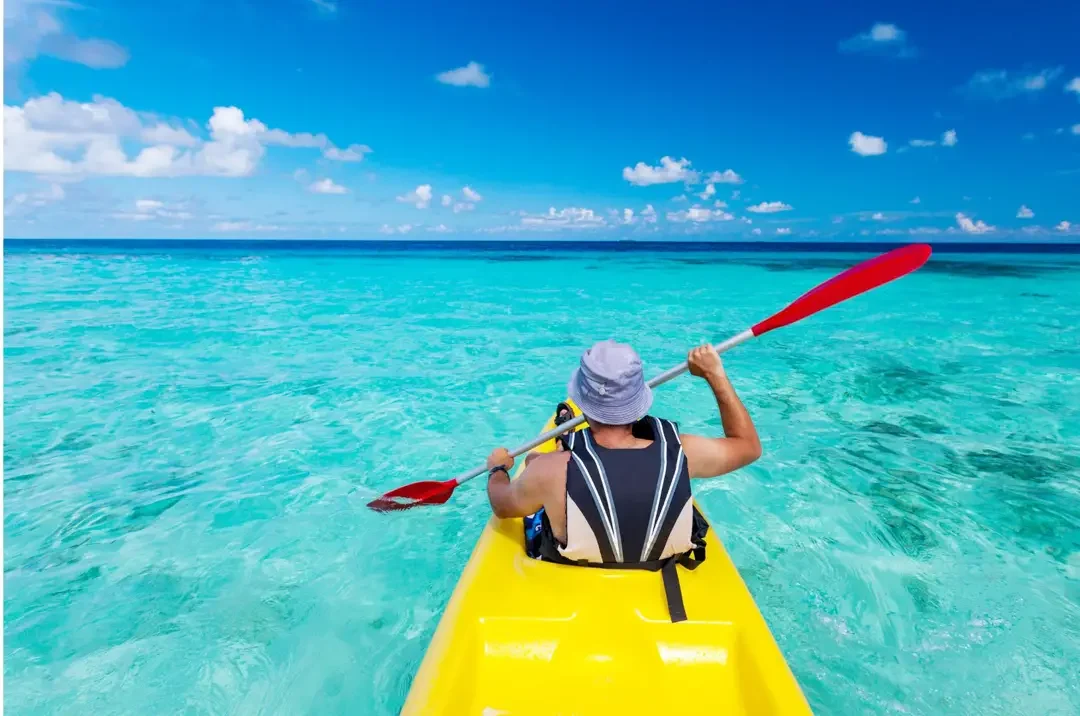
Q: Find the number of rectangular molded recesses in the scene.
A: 2